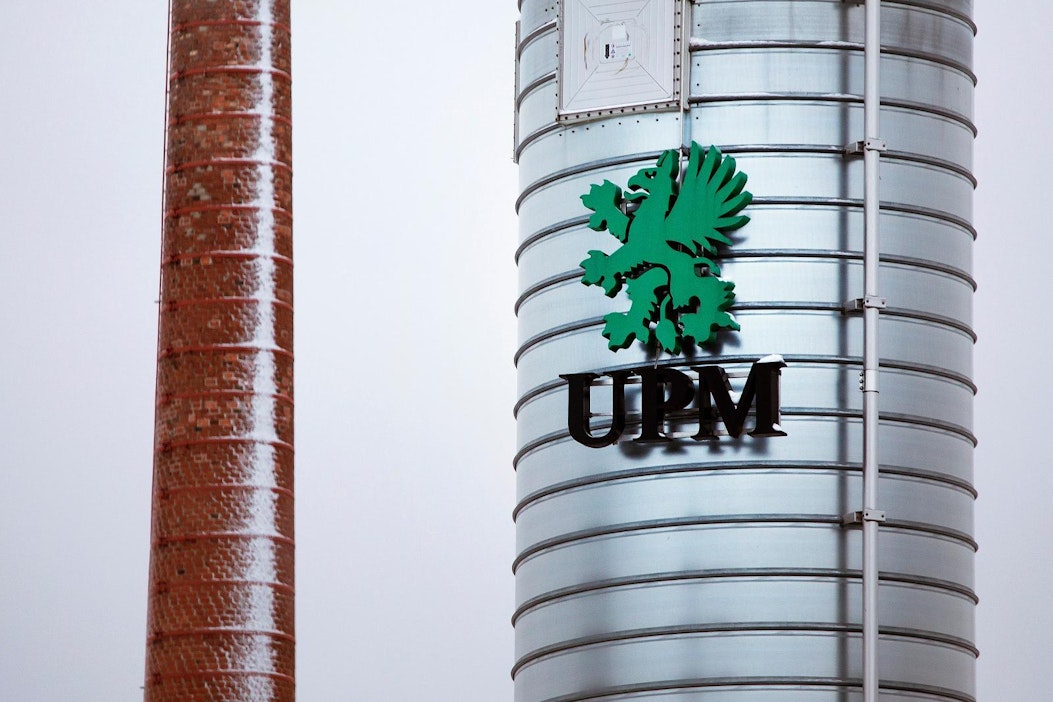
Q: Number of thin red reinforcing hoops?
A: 15